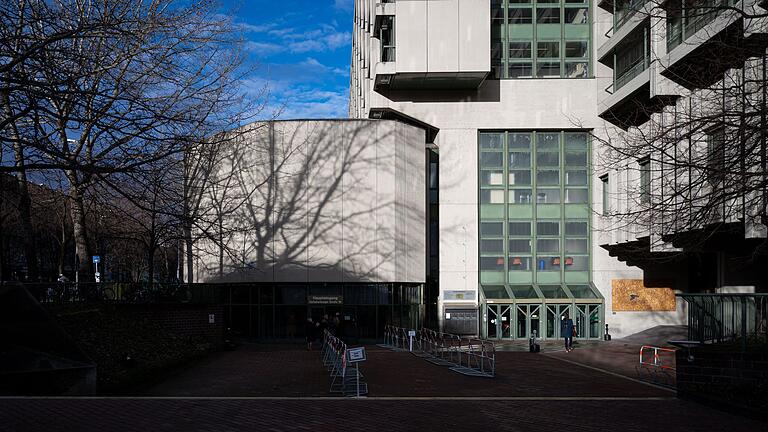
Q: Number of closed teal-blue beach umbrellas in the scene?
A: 0